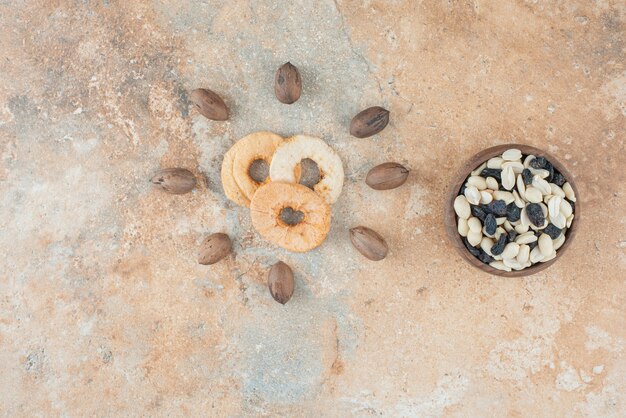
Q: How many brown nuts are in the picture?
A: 8